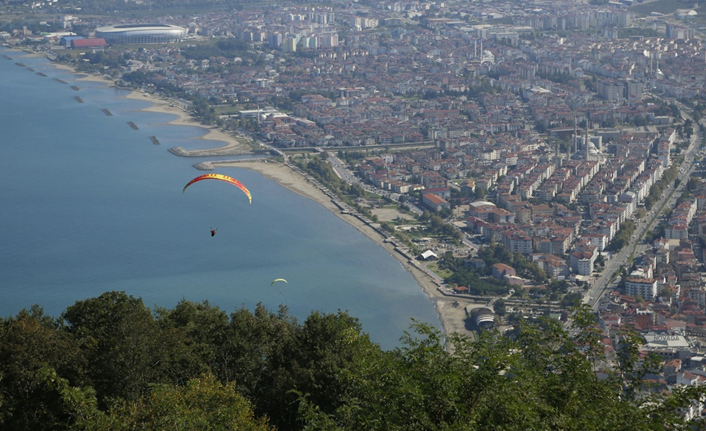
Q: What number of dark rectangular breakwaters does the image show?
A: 10